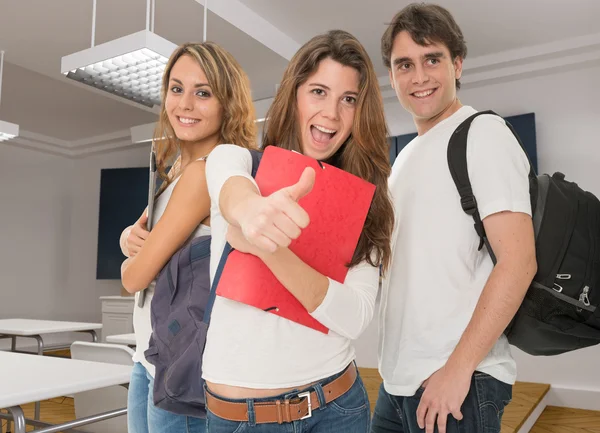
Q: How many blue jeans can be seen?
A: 3